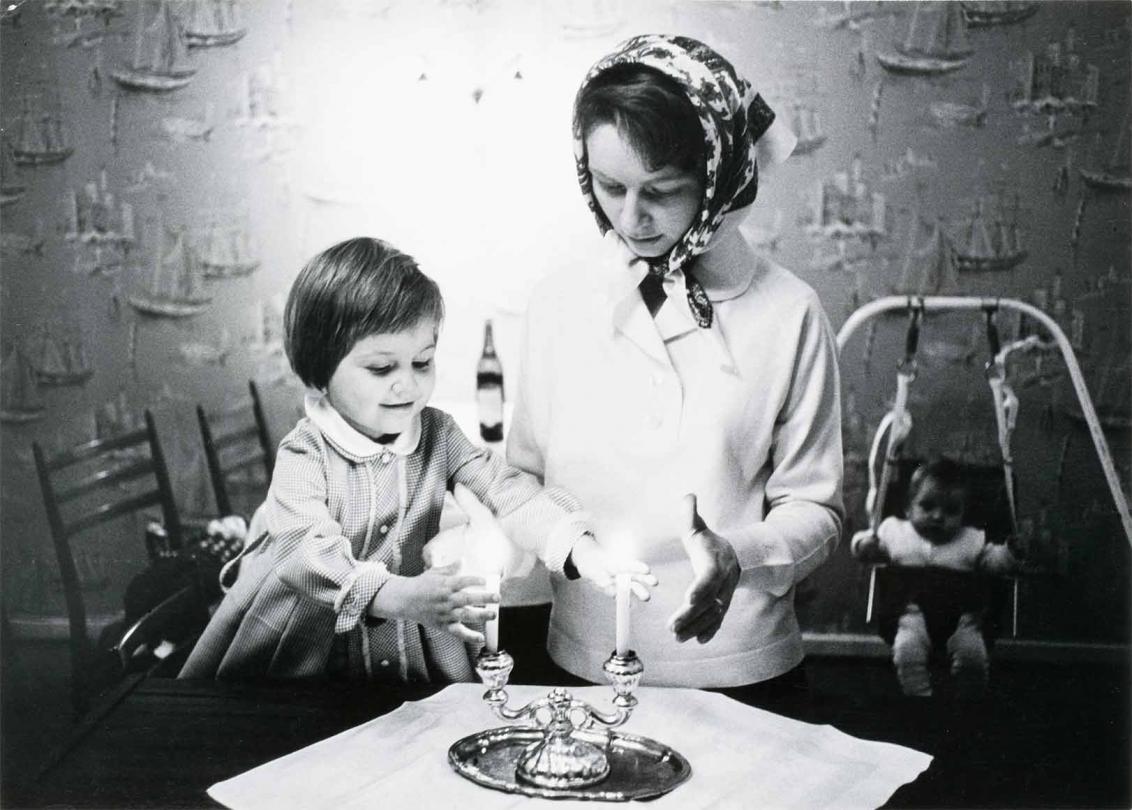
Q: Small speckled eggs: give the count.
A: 0